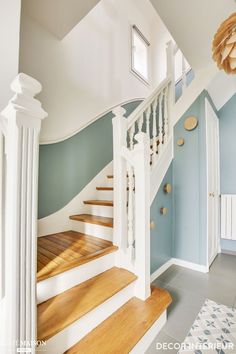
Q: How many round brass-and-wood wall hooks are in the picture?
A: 5